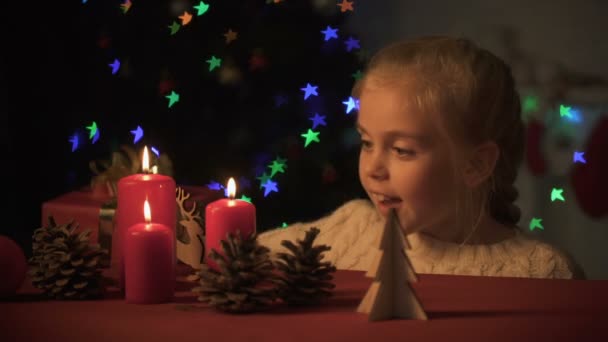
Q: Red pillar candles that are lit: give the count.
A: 3